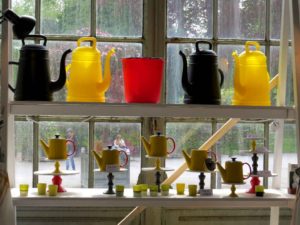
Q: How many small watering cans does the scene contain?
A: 5